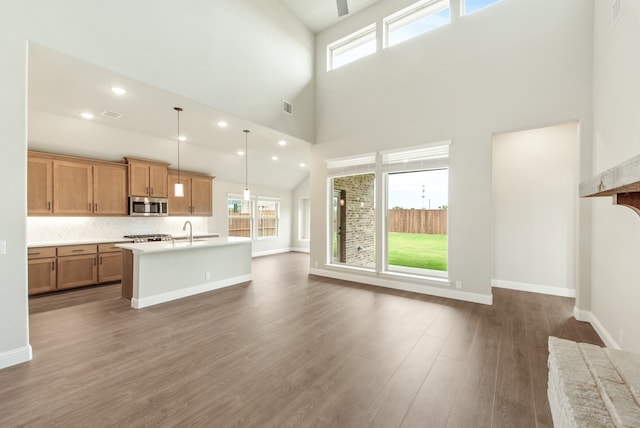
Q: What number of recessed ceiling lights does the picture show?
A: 8